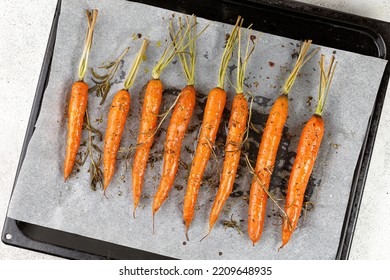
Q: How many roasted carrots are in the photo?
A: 8